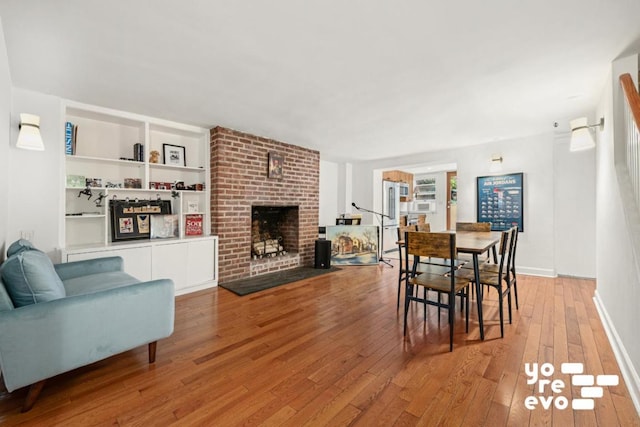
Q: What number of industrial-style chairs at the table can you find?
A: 6